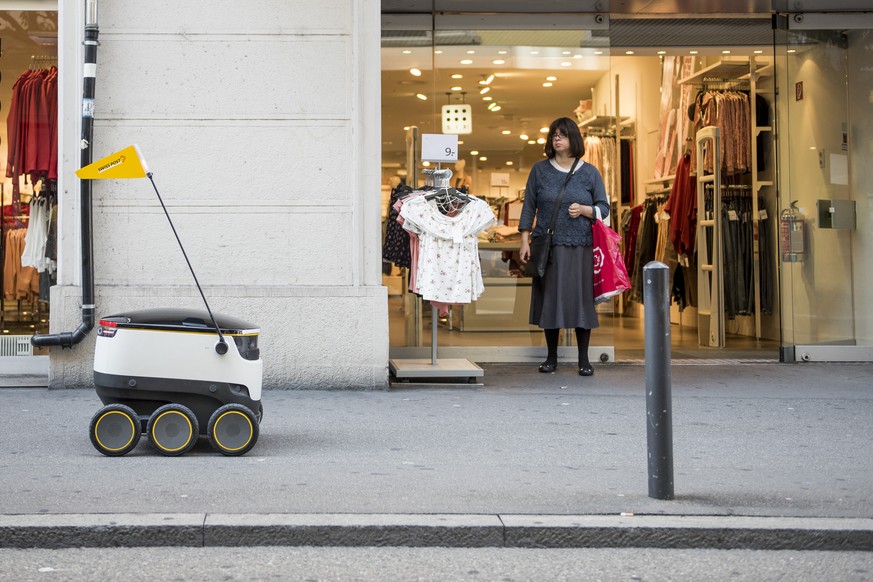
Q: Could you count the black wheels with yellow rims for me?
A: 3